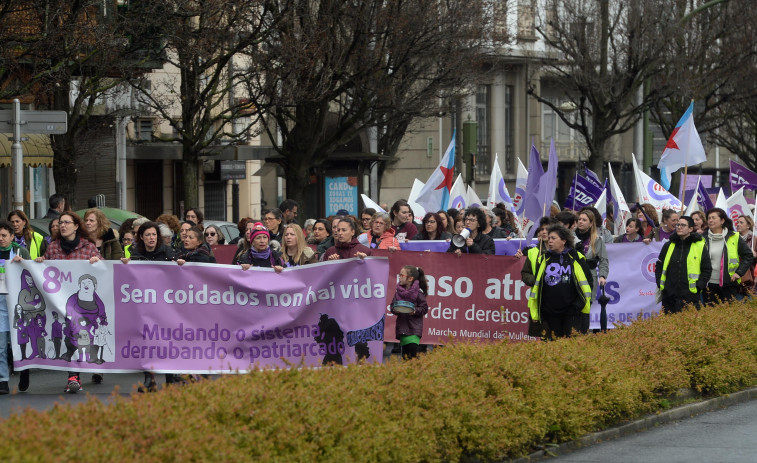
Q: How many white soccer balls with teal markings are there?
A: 0